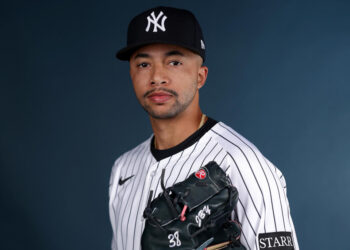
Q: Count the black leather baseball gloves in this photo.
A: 1